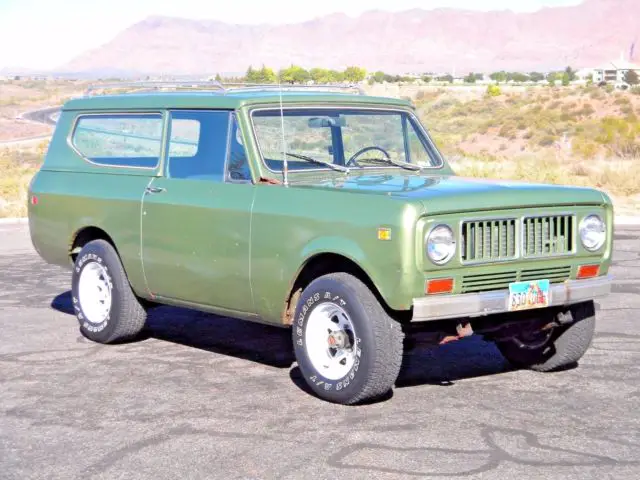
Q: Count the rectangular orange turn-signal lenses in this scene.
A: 2